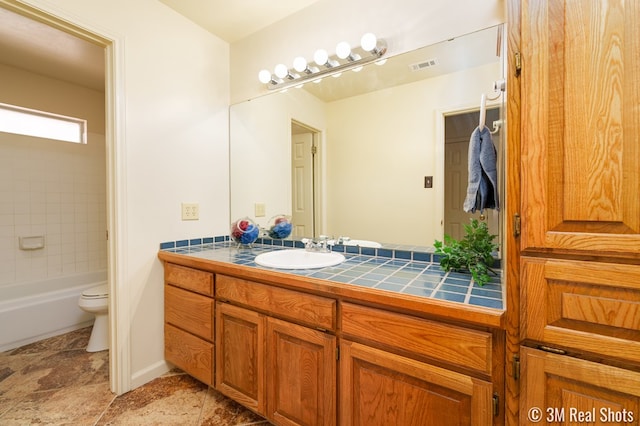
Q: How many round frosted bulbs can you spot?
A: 6